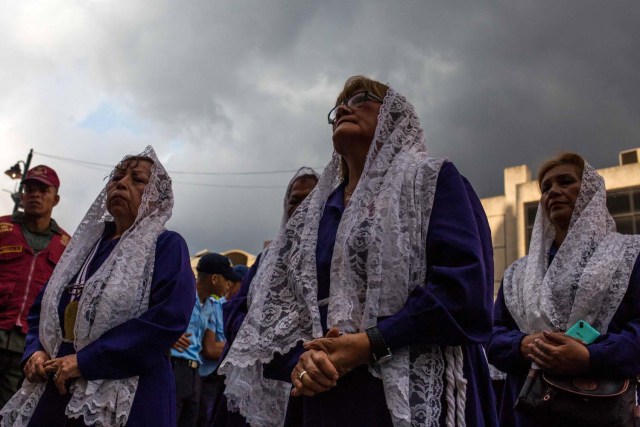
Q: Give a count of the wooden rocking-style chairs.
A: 0